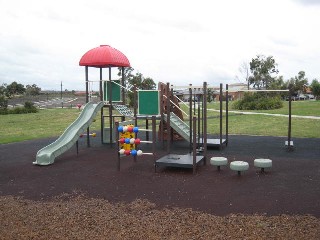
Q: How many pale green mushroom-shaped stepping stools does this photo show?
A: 3